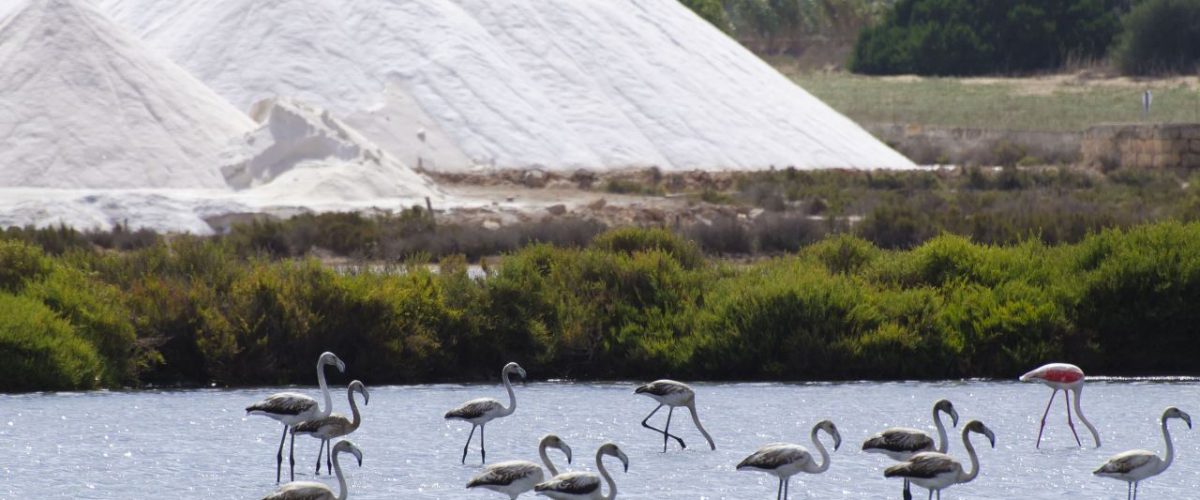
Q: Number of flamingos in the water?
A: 12